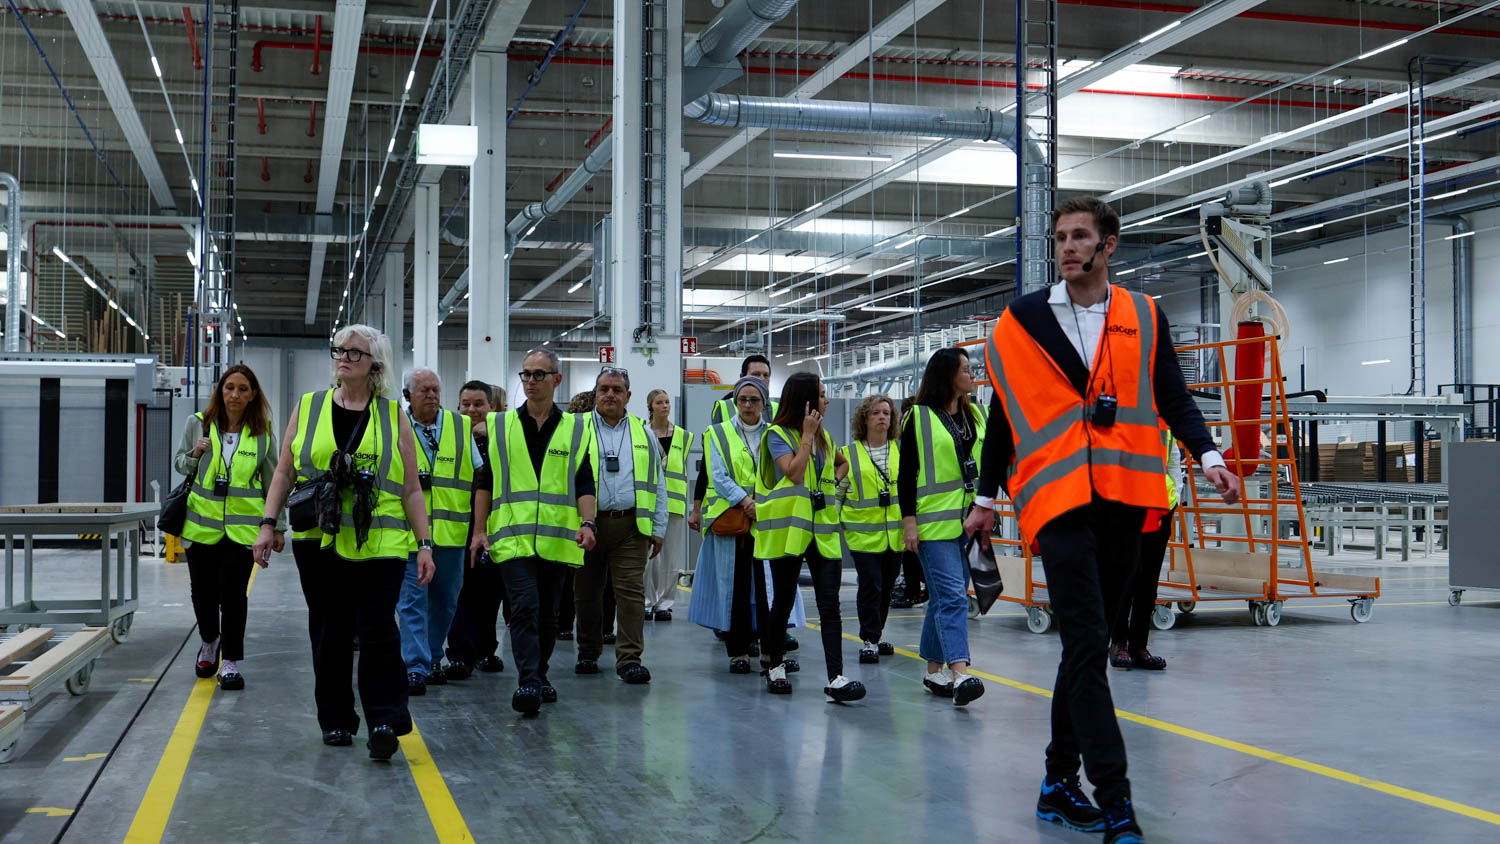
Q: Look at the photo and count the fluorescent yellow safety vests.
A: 12